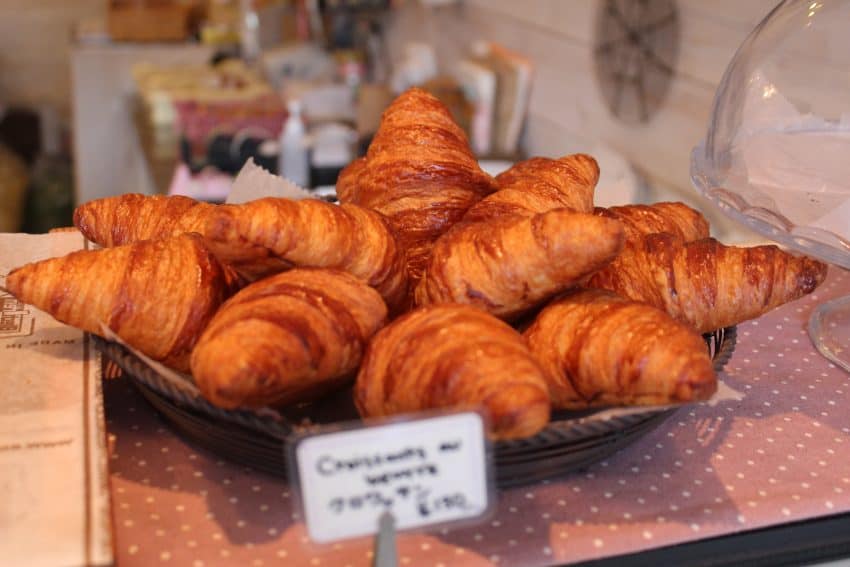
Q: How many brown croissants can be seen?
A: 11